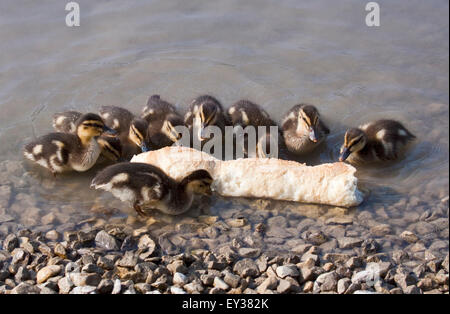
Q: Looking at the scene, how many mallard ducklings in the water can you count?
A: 9